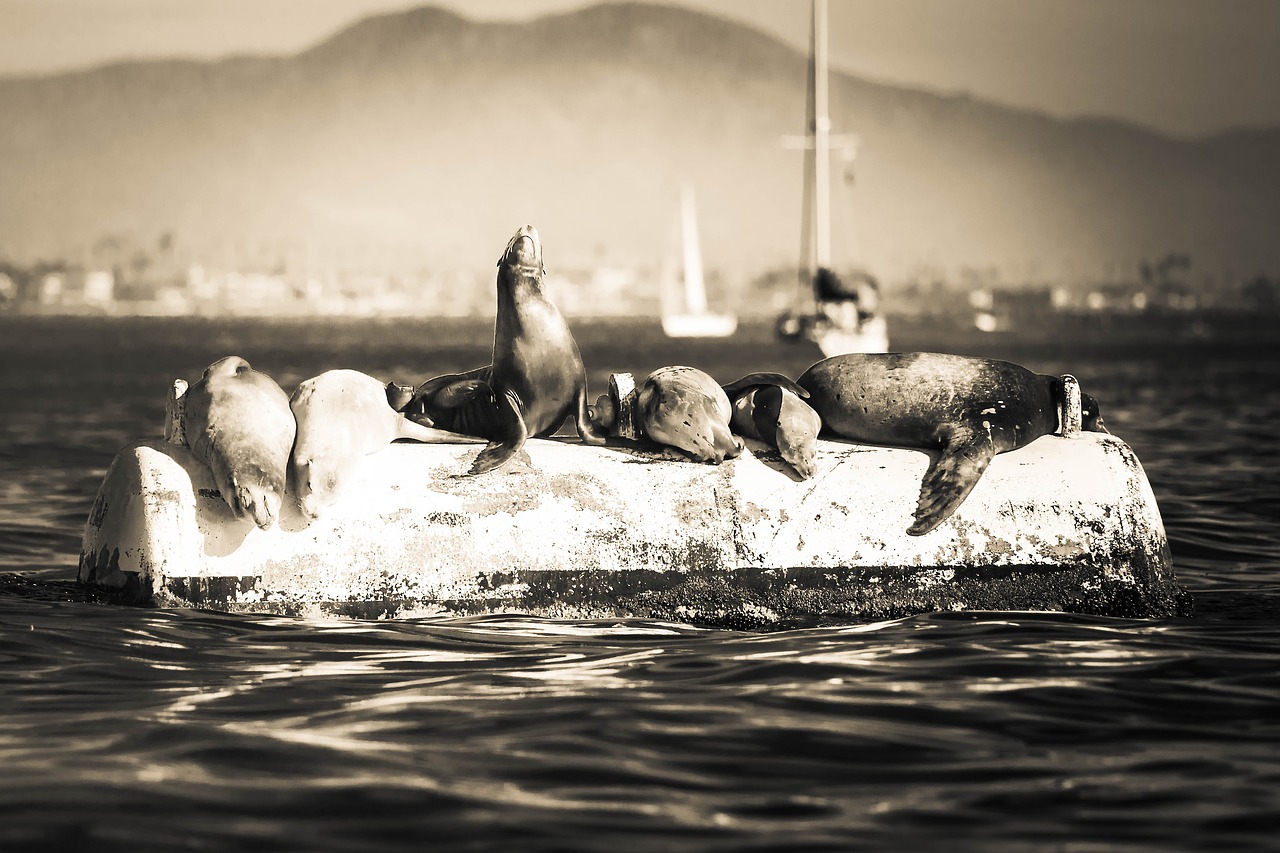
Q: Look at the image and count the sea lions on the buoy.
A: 6